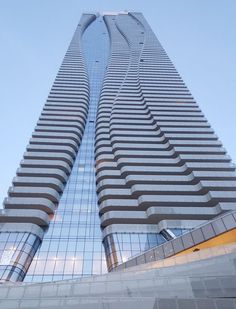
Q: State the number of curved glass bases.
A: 2